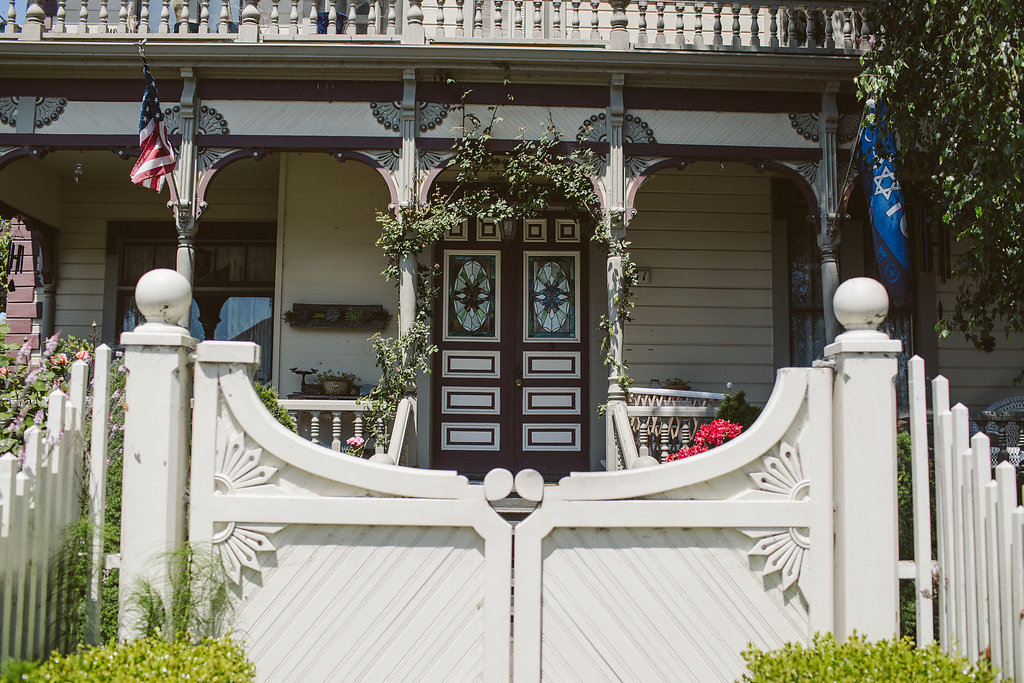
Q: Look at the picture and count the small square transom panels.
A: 4